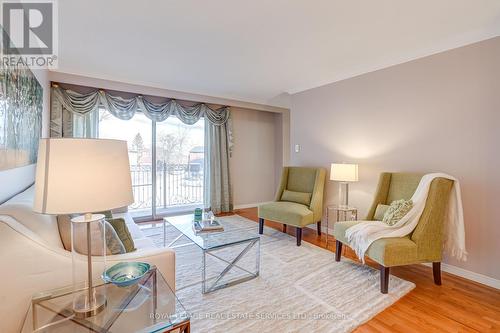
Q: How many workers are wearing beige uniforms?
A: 0